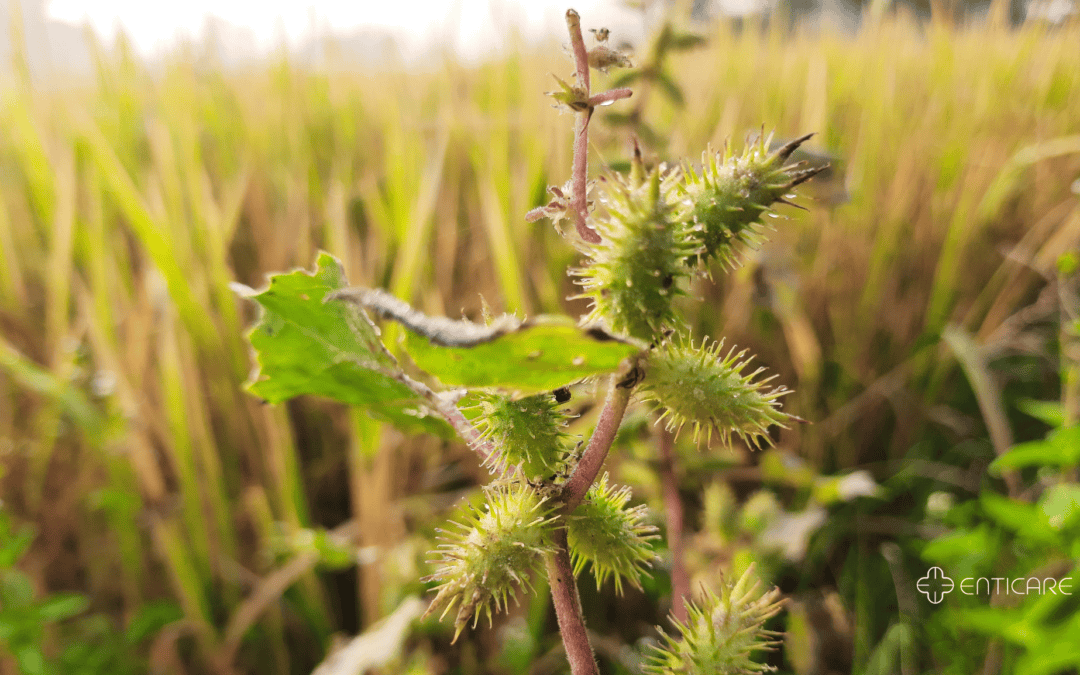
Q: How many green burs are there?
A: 7